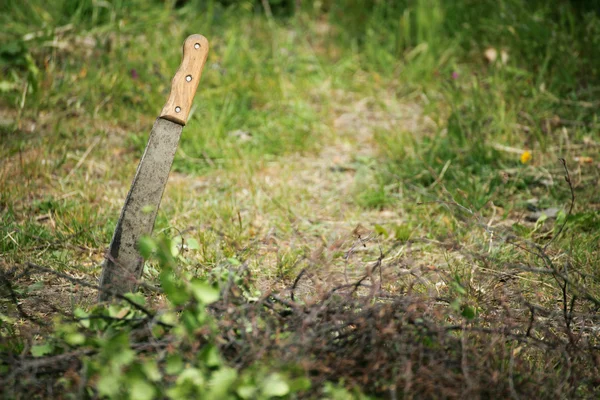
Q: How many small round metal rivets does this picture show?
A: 3